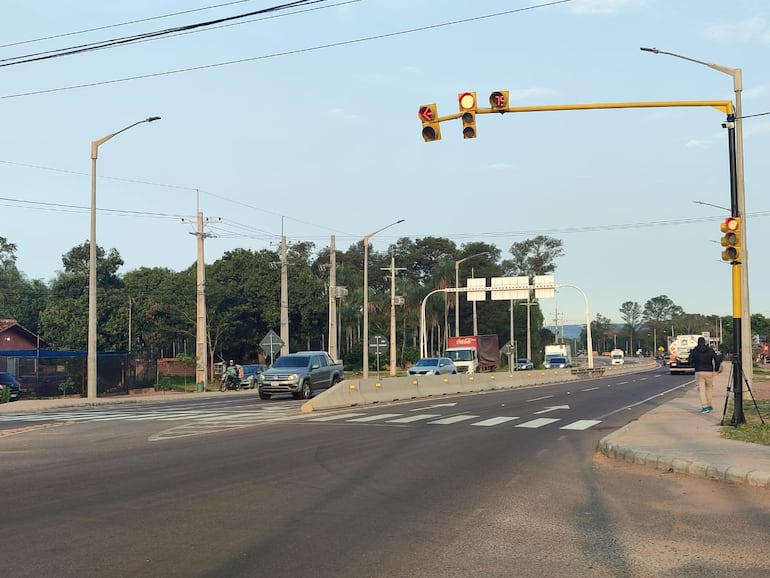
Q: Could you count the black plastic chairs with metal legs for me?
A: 0